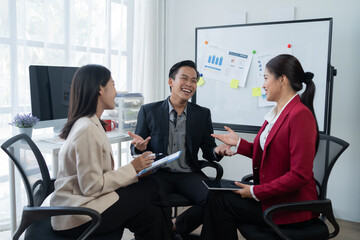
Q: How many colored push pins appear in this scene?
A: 4